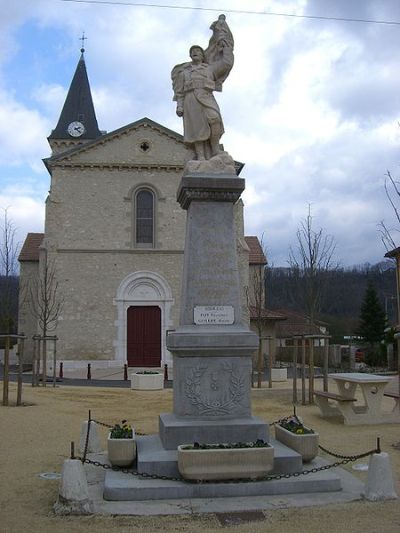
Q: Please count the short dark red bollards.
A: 4